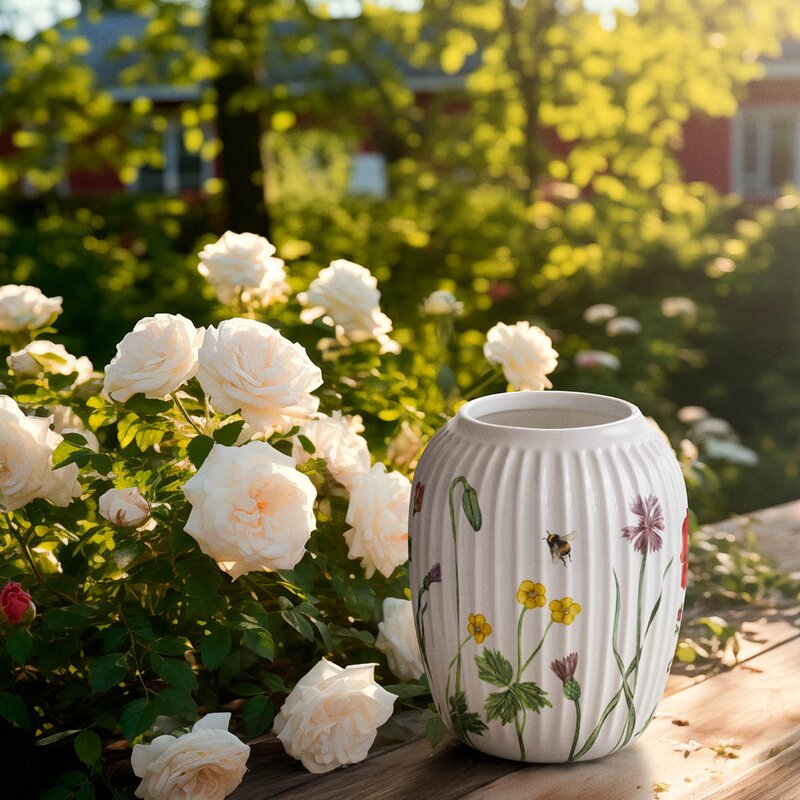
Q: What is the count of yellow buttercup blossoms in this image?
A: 3